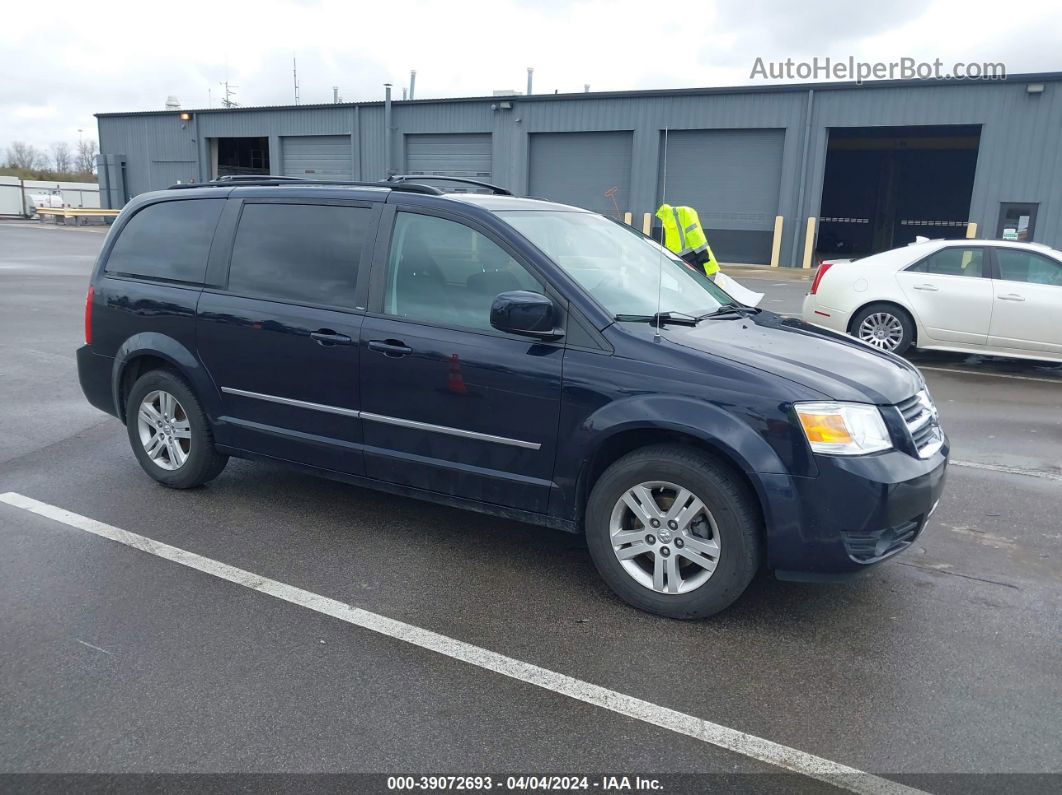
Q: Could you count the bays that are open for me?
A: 2